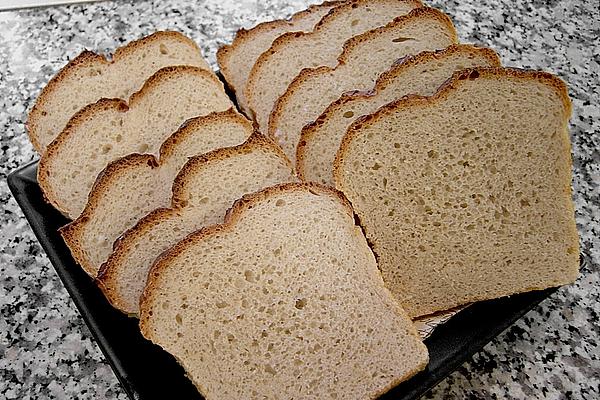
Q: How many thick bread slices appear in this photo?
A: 10